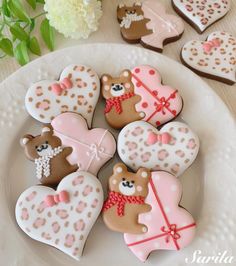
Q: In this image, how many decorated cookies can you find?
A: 9